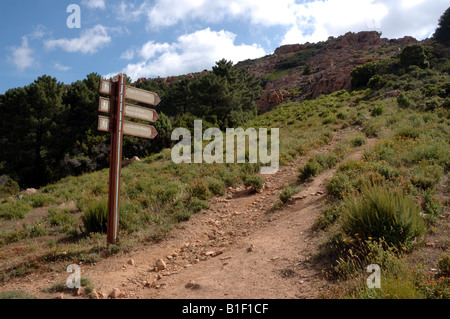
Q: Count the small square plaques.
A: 3